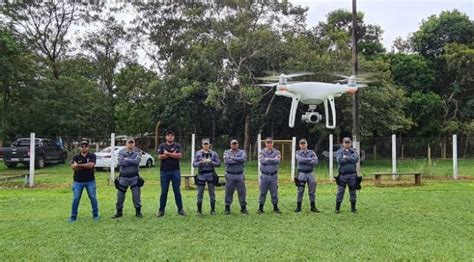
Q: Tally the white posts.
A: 8